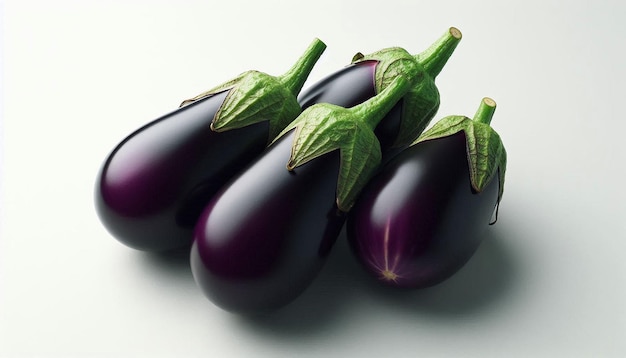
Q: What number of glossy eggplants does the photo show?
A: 4